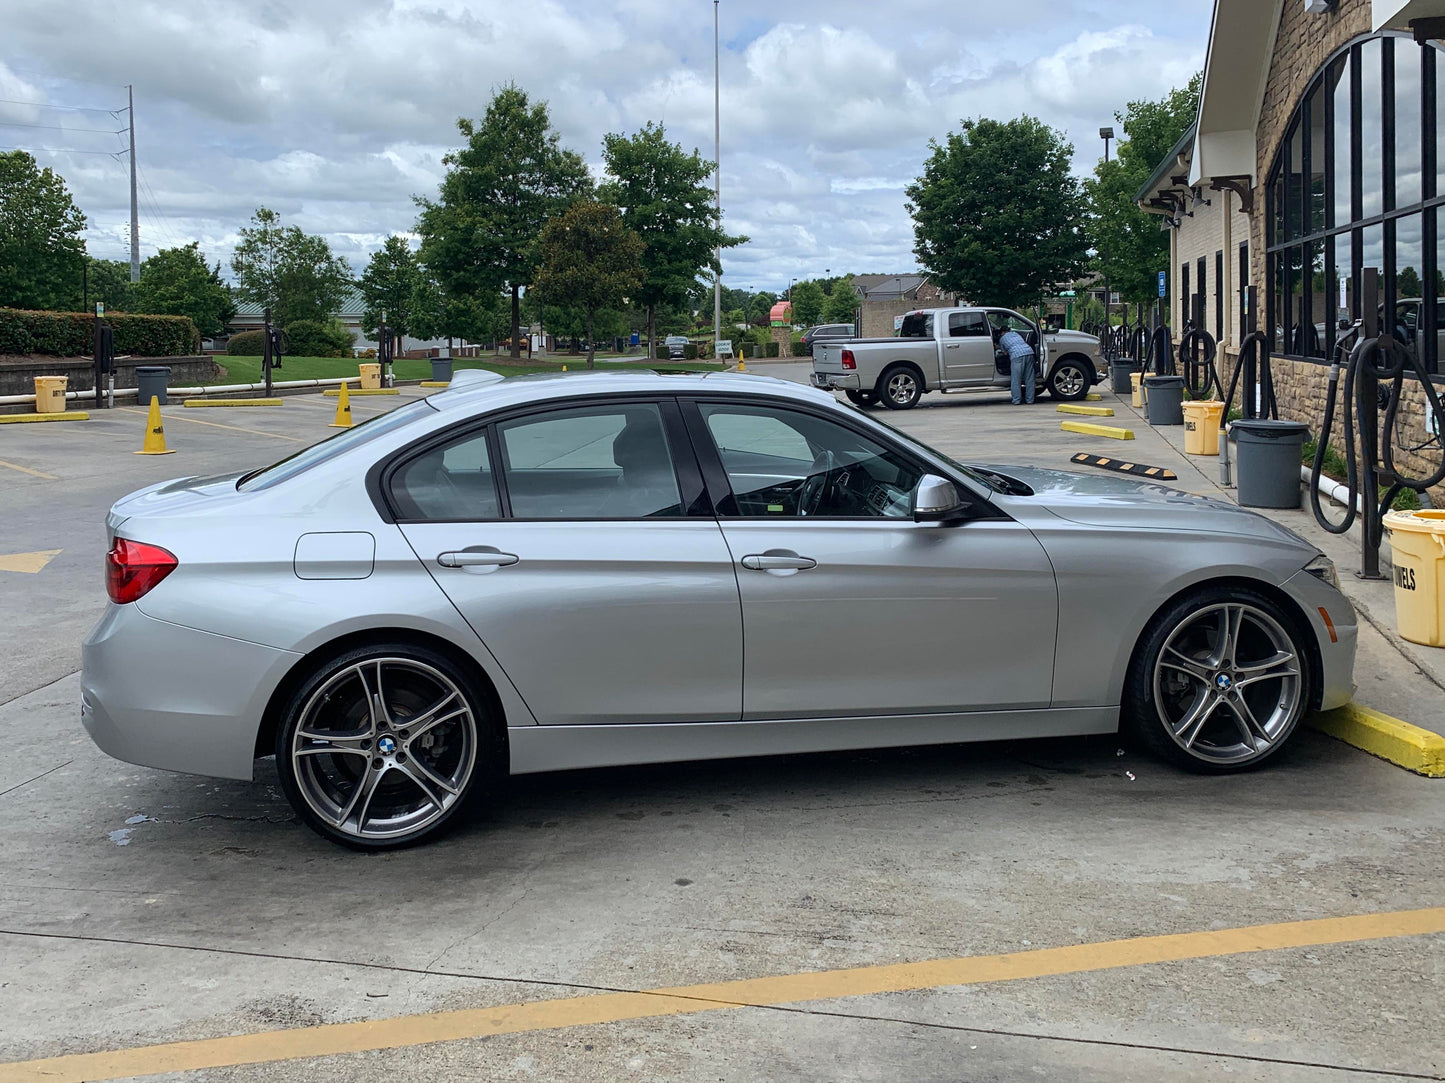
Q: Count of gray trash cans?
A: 5